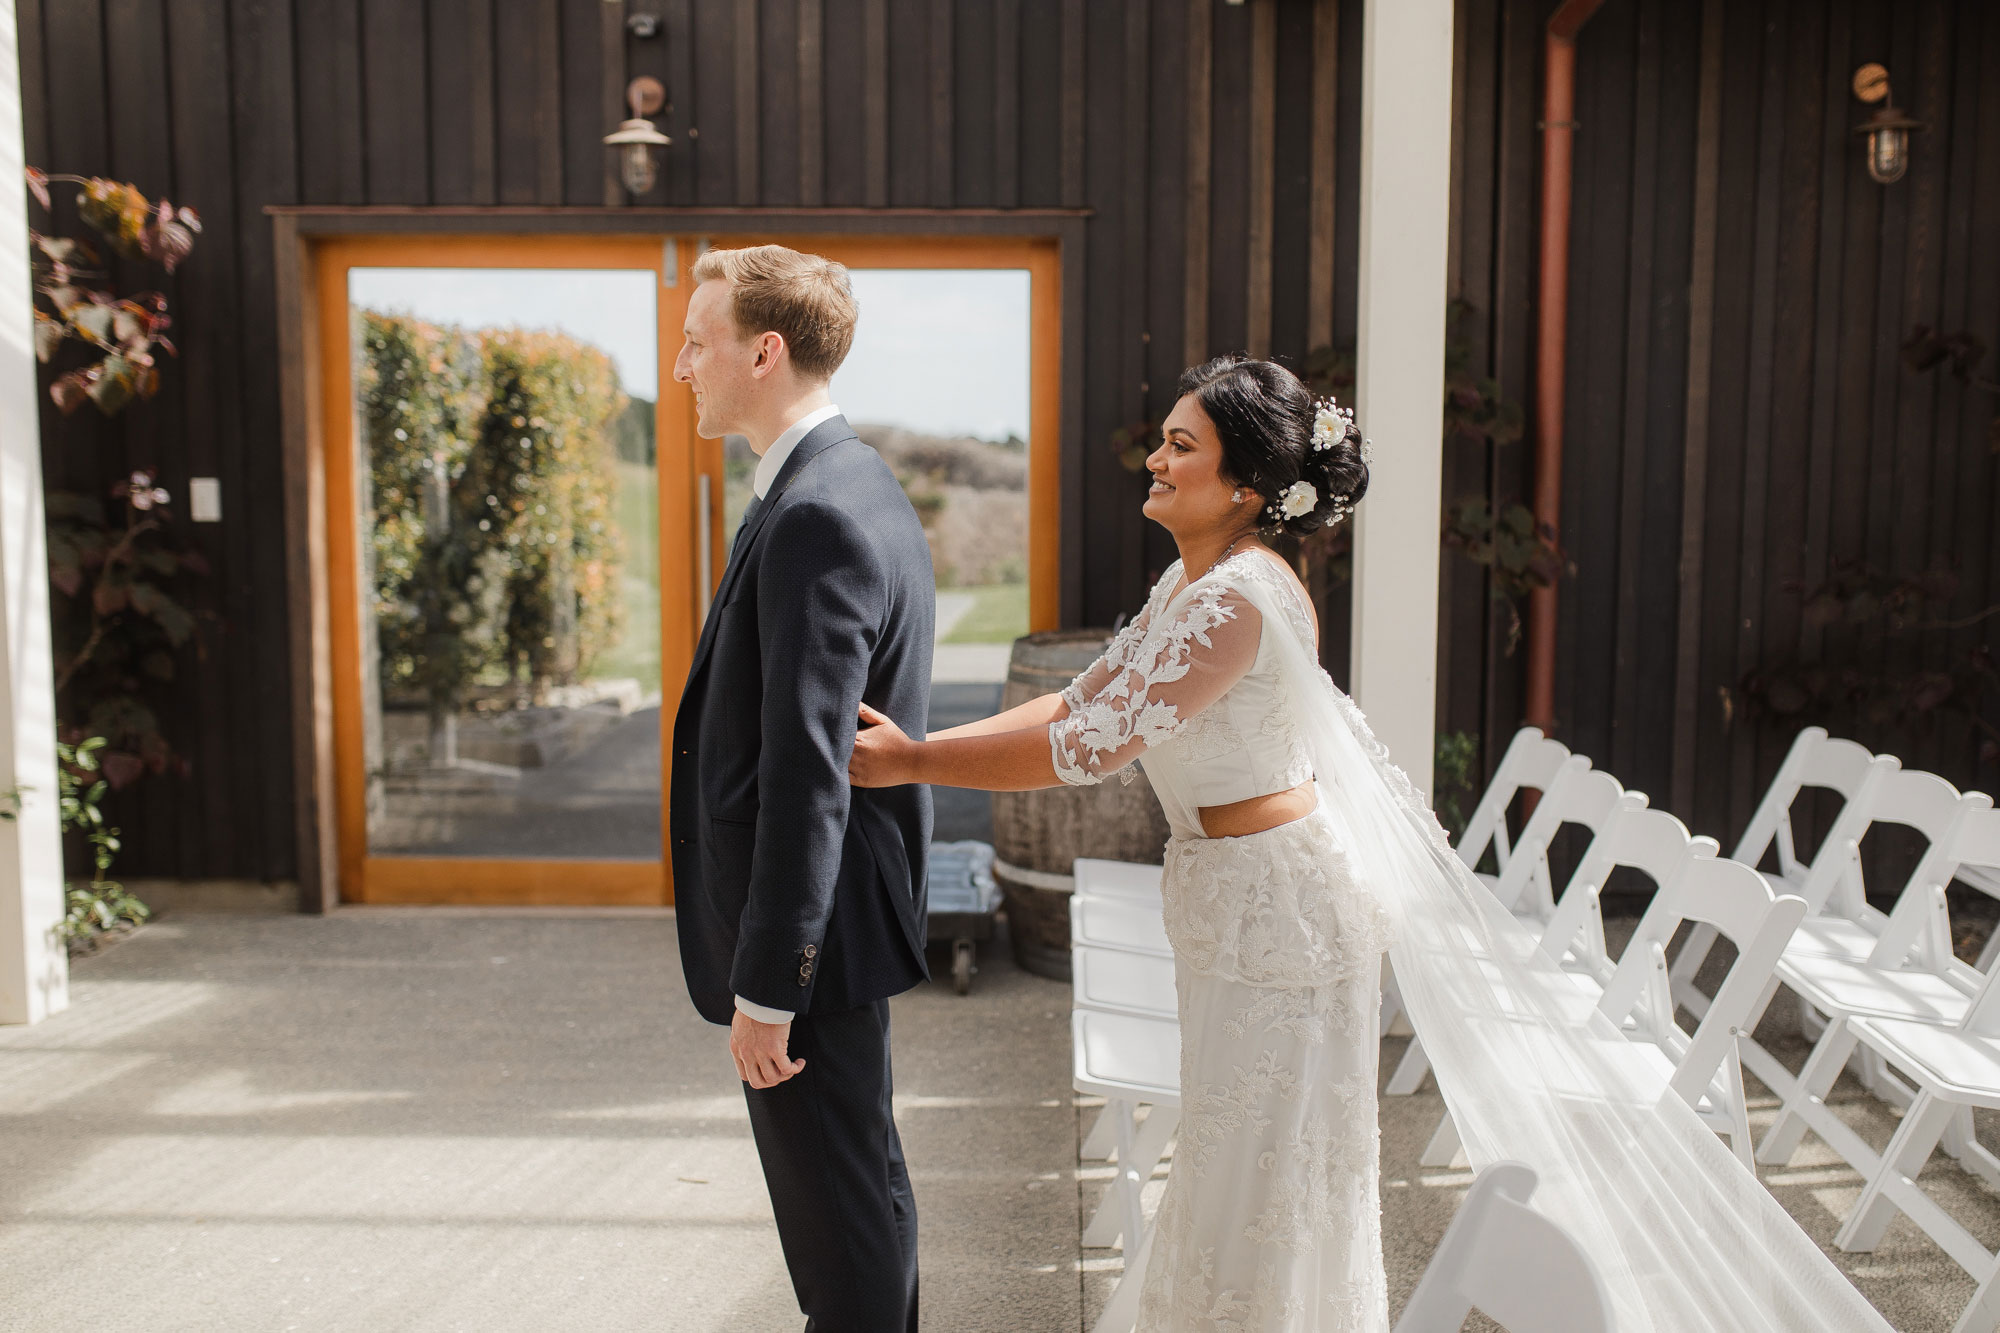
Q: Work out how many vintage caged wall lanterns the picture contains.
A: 2